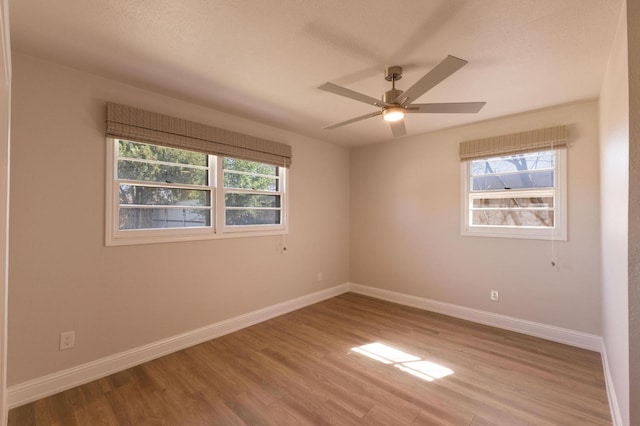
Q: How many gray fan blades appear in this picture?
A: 5